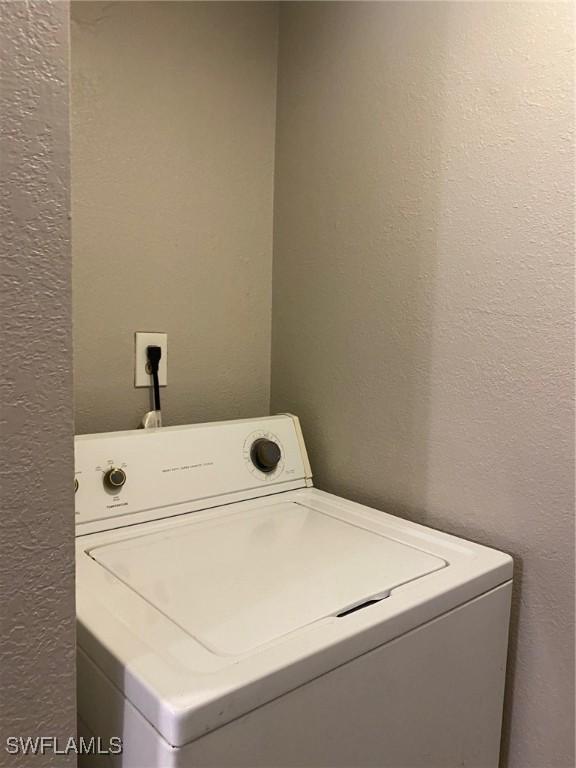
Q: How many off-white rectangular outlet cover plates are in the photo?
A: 1